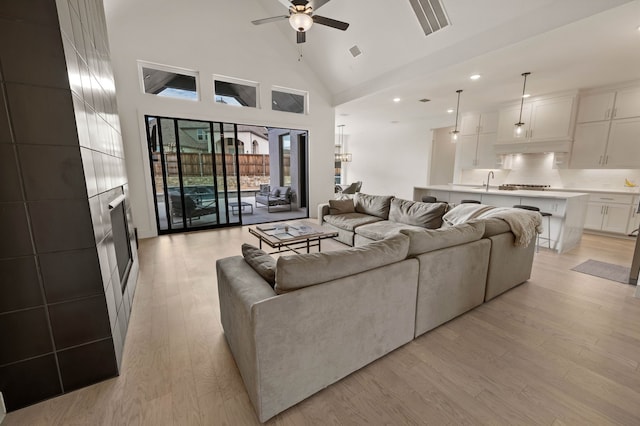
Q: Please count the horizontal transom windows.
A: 3